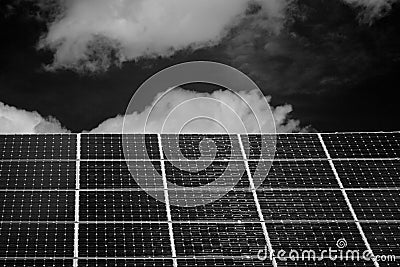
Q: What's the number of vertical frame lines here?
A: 4